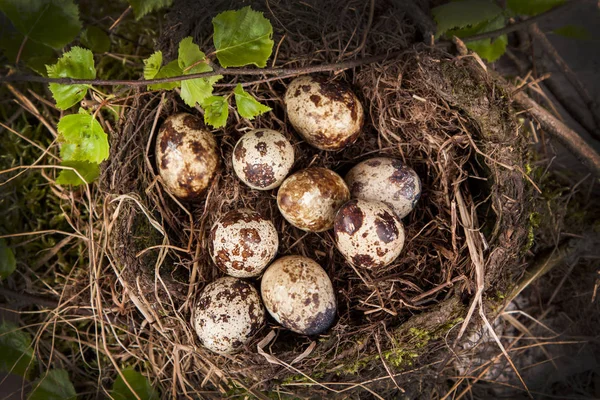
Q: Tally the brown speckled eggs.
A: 9